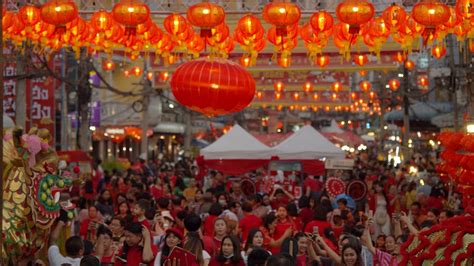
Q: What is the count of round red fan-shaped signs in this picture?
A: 3